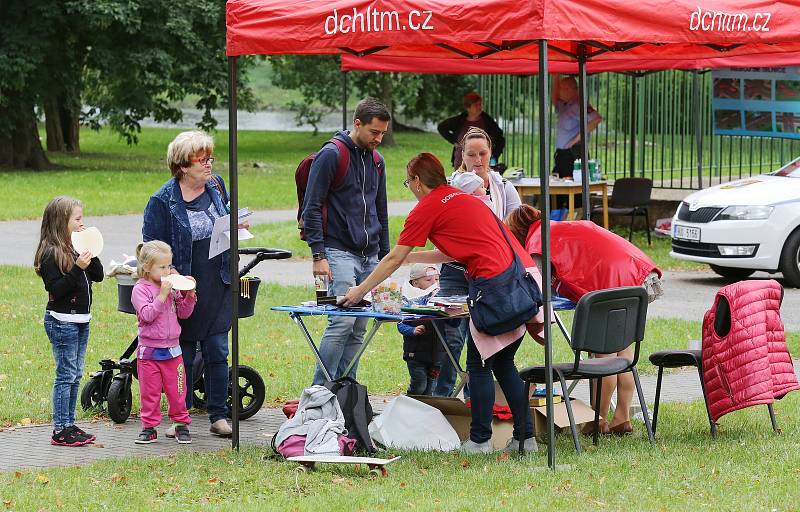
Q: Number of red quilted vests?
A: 1